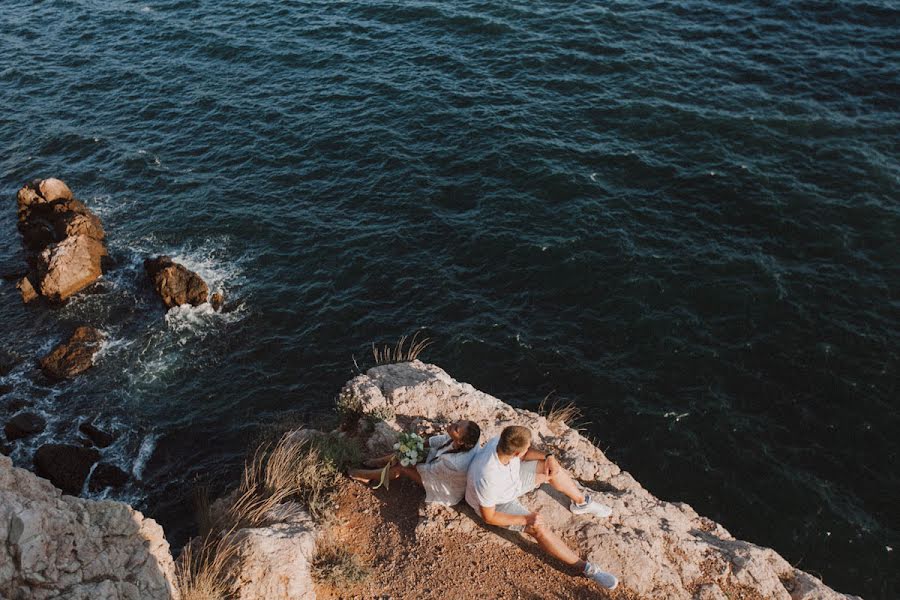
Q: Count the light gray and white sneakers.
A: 2